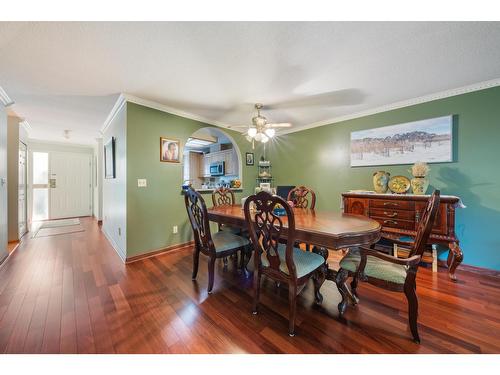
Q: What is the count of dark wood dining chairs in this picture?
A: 5